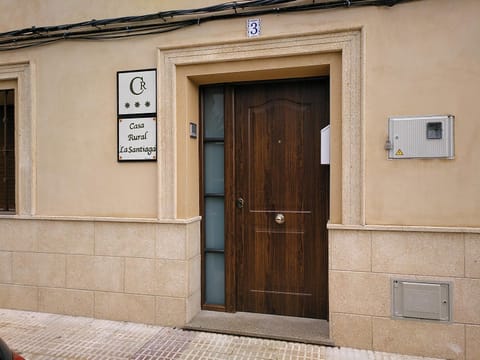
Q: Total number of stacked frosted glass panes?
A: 4